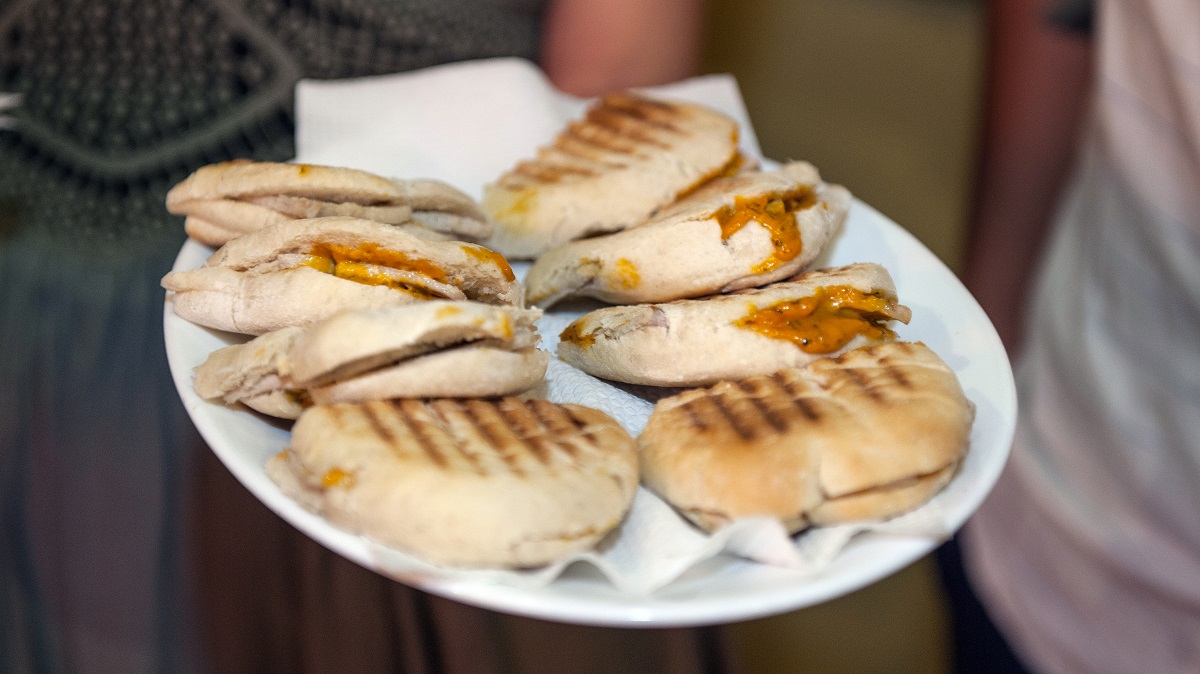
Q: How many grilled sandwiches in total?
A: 8